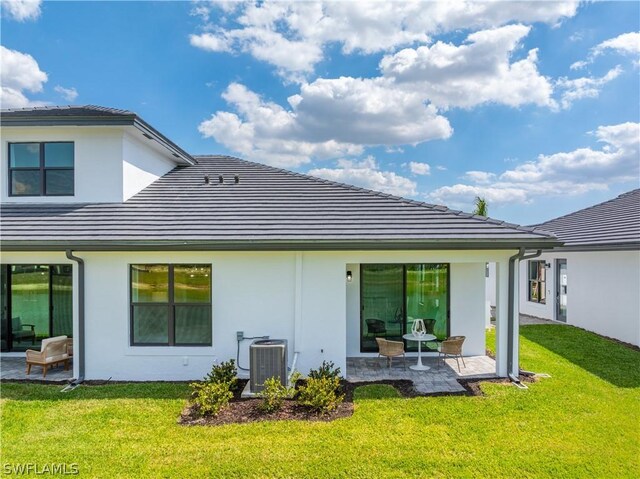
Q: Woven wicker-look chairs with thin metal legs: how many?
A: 2